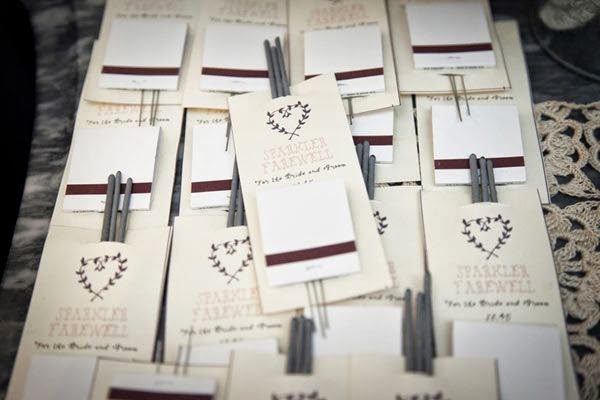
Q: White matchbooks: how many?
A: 14